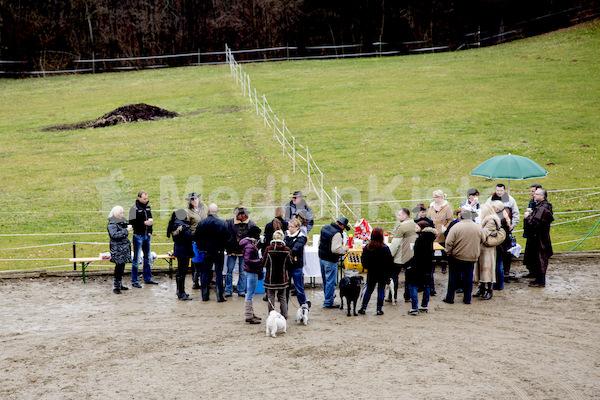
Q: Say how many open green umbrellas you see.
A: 1